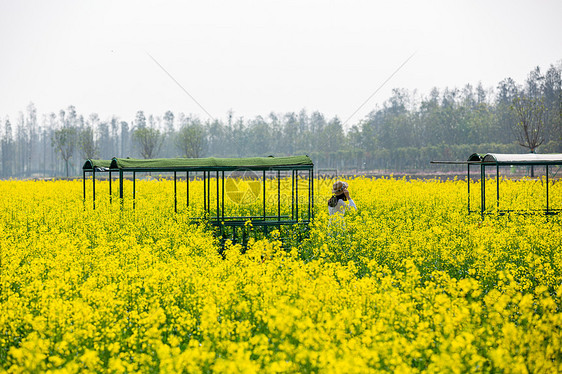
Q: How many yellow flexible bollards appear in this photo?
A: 0